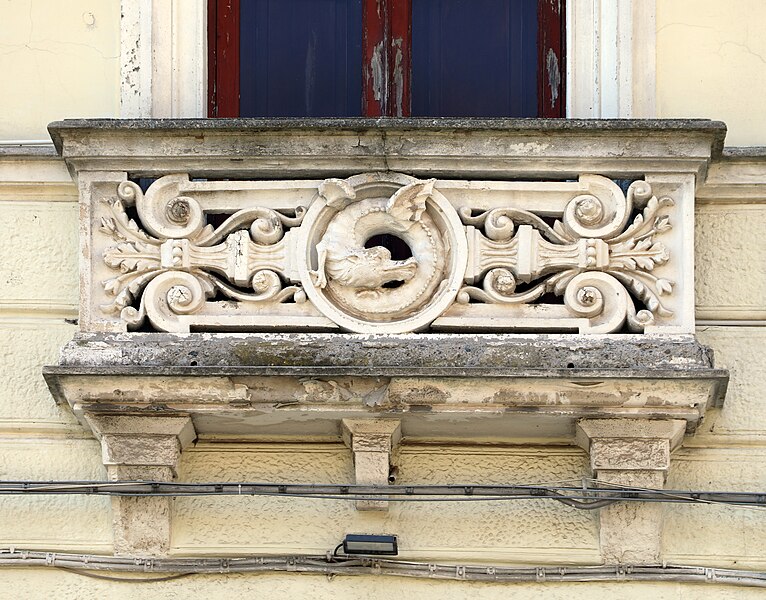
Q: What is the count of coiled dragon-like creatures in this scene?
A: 1